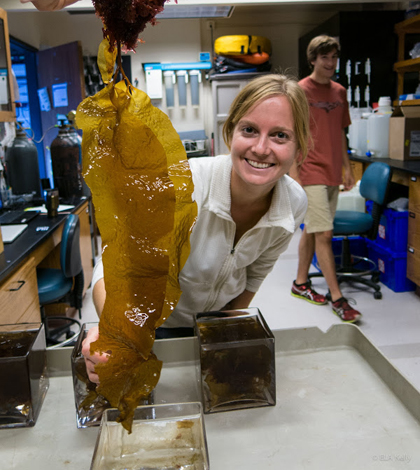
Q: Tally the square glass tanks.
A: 4